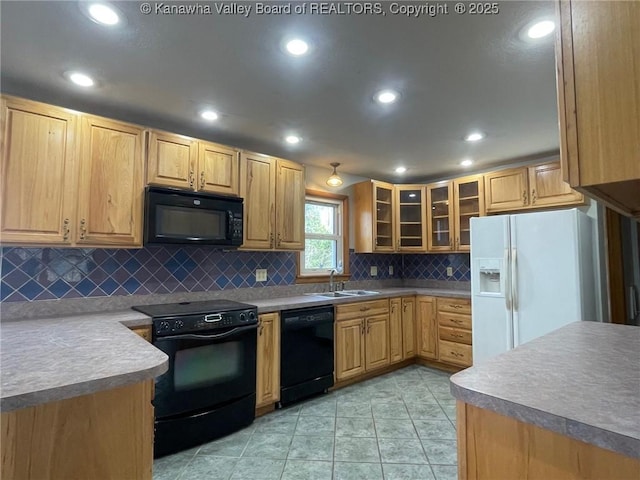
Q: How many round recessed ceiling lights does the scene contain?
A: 10